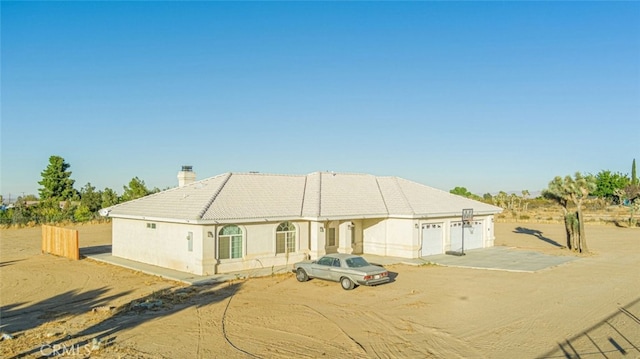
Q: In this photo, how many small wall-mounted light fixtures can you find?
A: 5